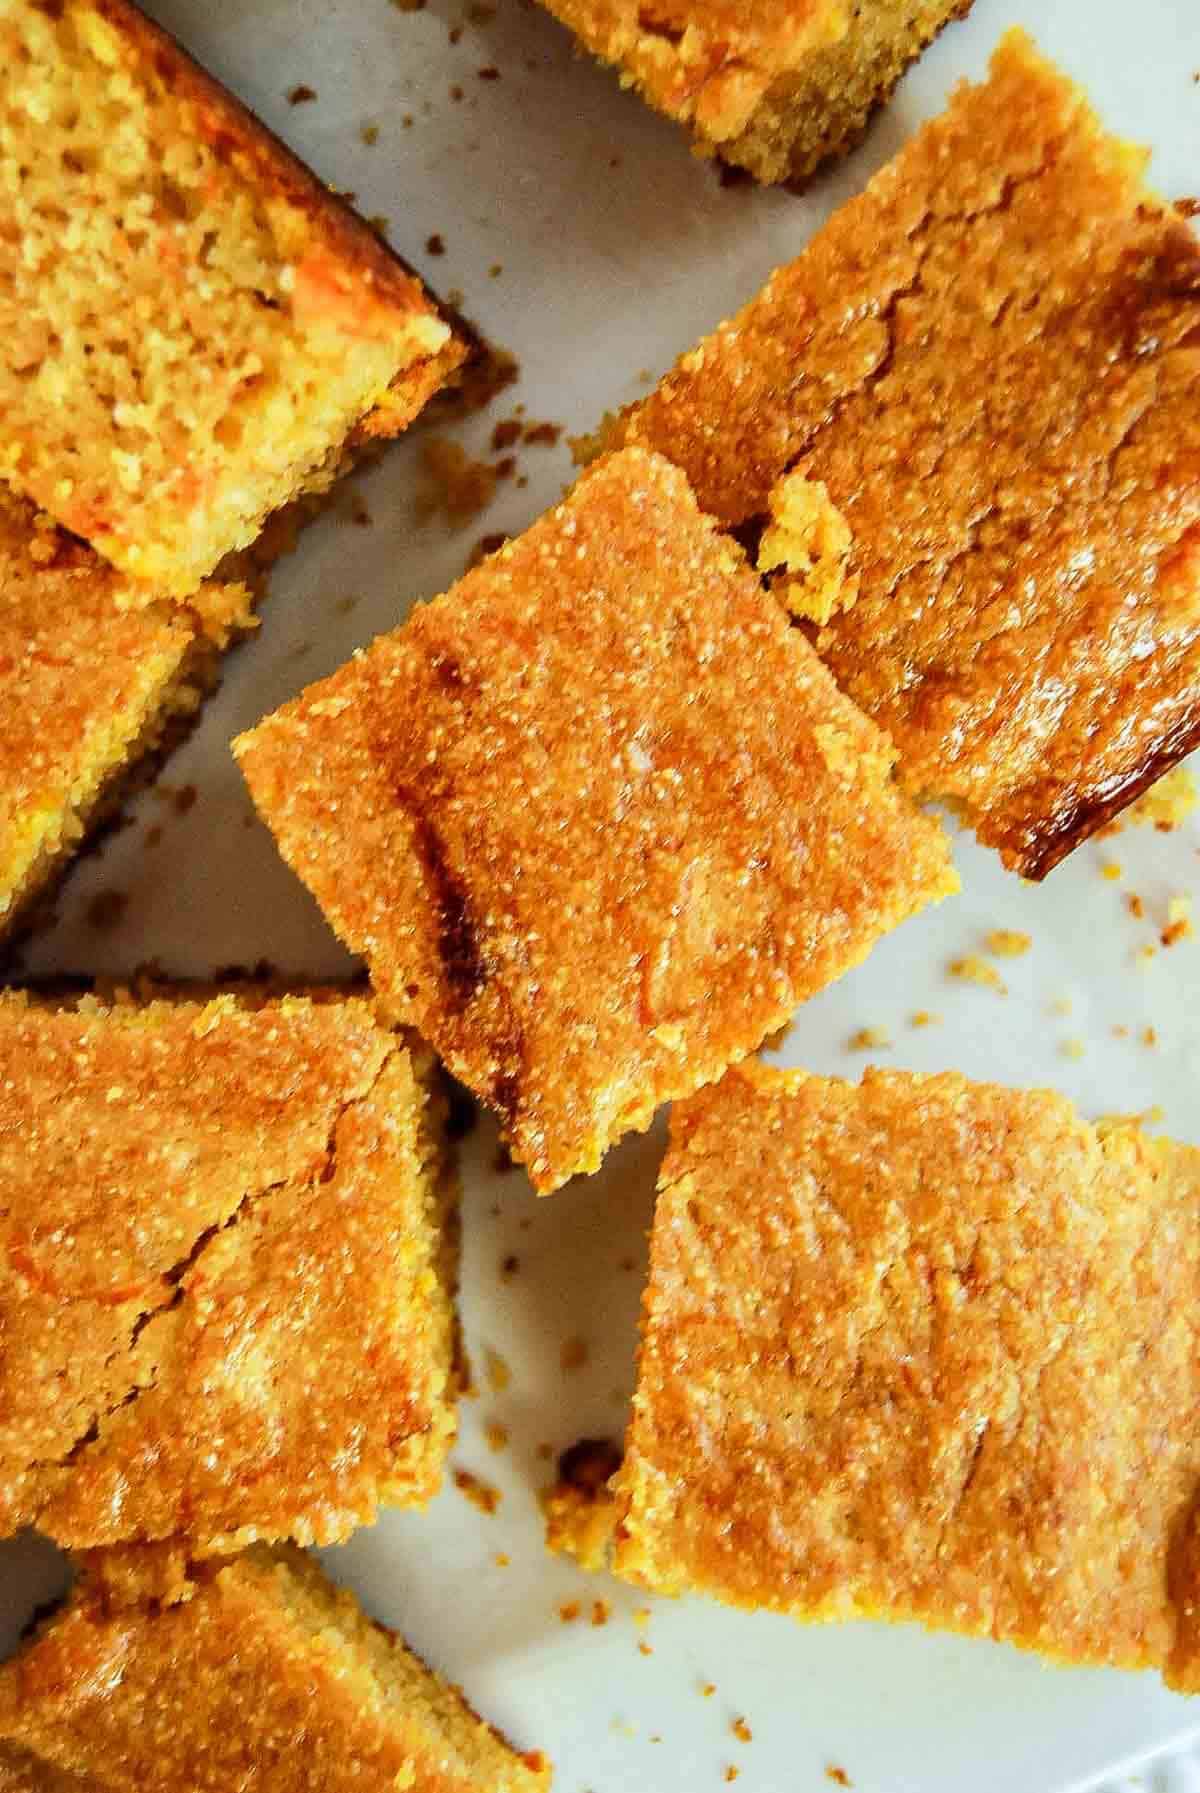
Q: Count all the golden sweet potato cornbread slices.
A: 8